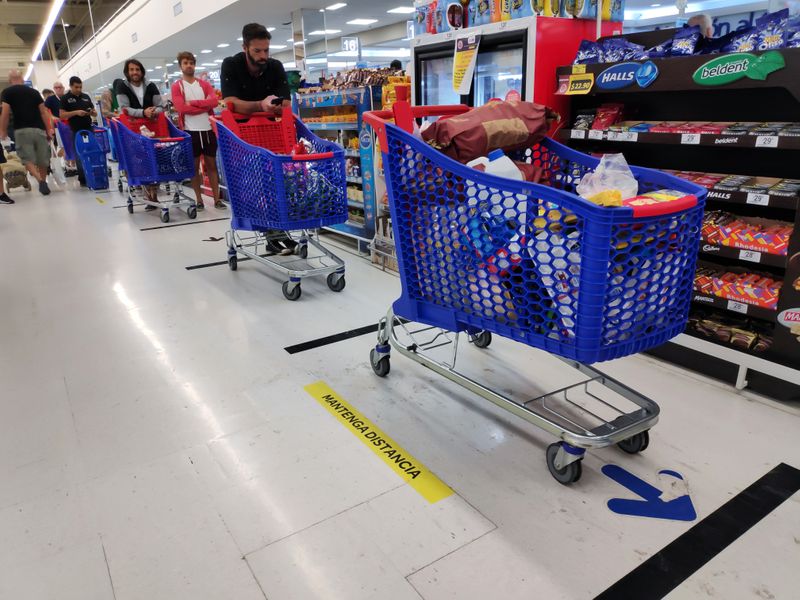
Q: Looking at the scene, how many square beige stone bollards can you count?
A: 0